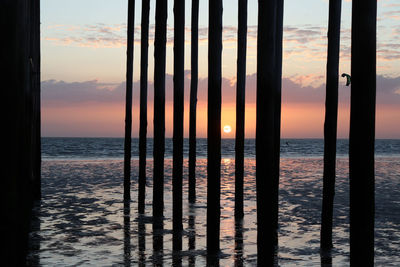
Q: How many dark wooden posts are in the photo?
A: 11